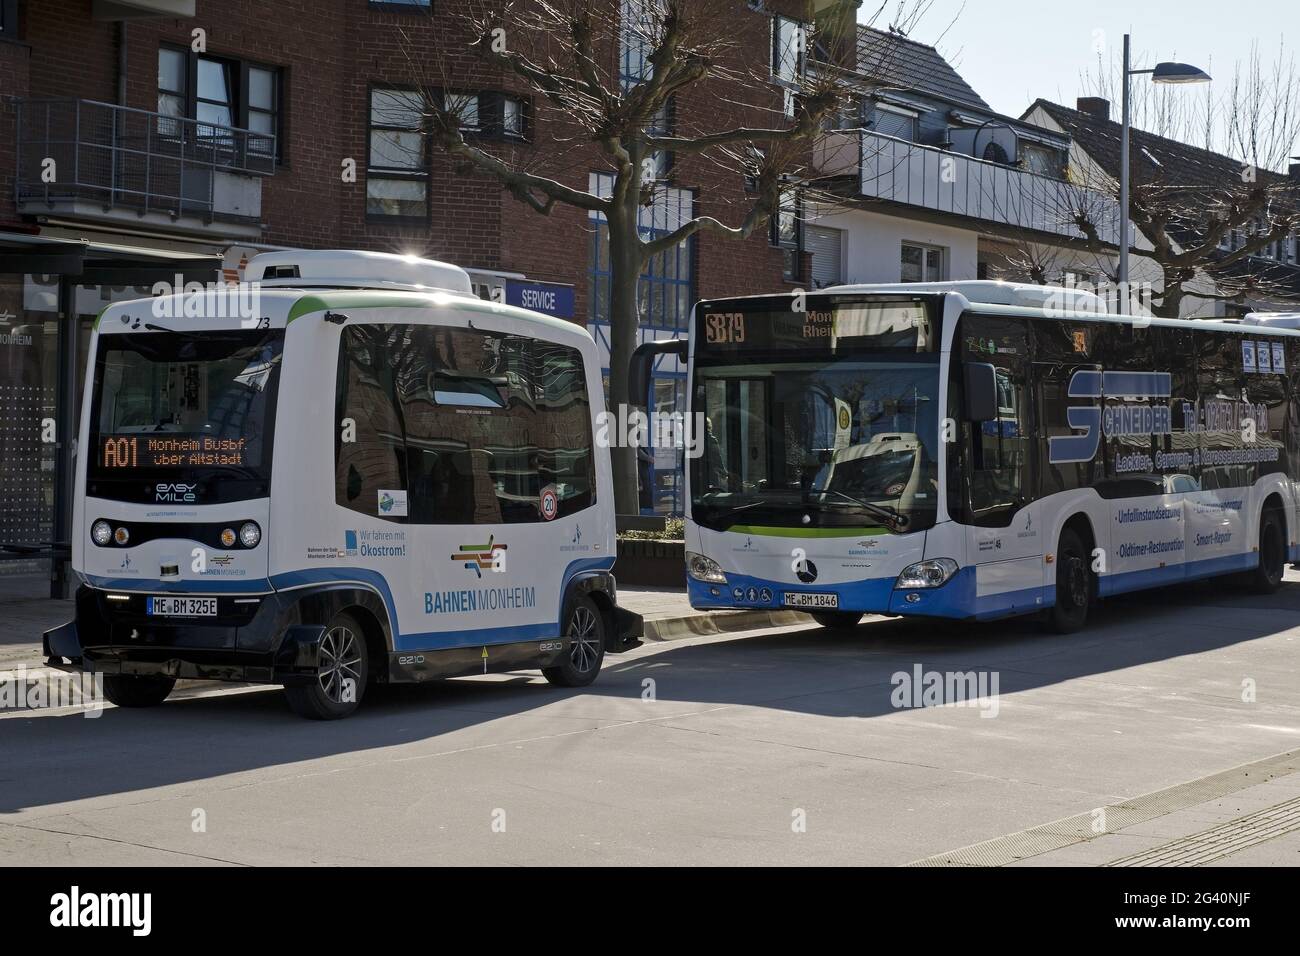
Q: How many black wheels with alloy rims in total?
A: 2